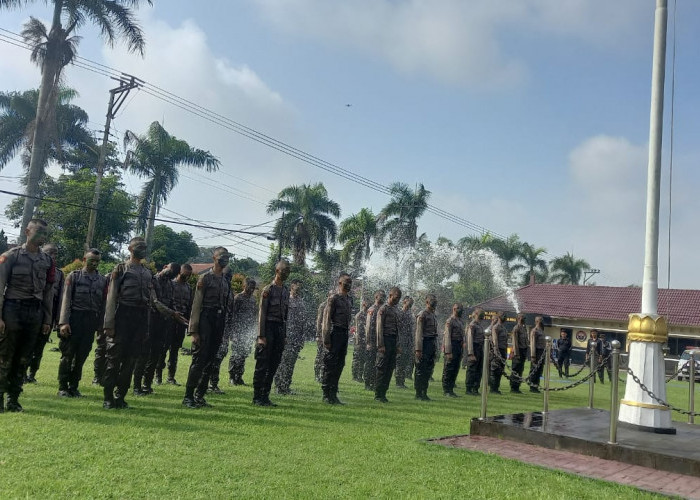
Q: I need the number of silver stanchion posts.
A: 5